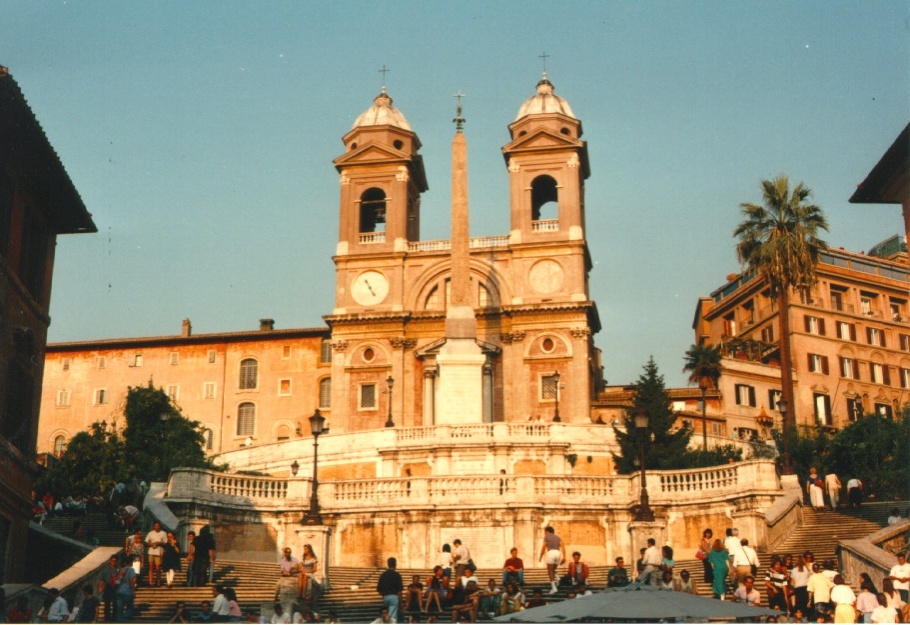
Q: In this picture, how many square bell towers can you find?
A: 2